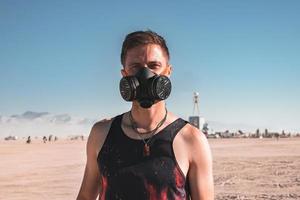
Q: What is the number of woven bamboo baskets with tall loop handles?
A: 0